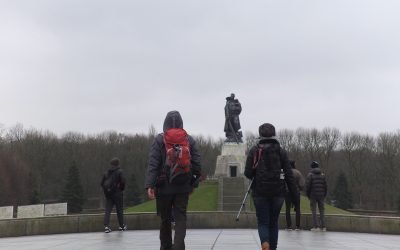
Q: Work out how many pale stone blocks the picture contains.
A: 3